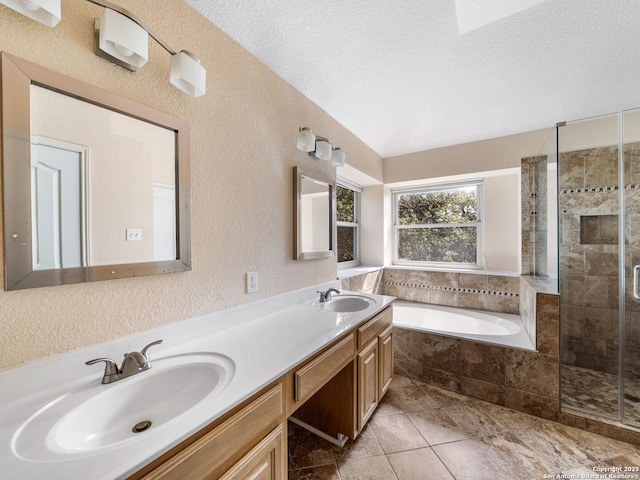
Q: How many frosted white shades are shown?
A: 6